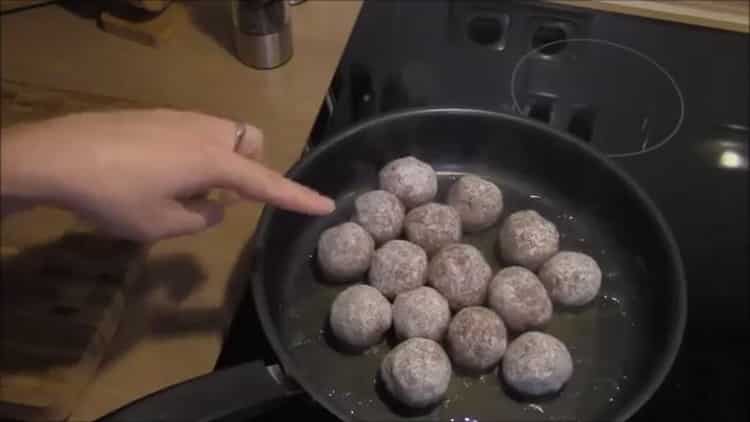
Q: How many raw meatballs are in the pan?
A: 15